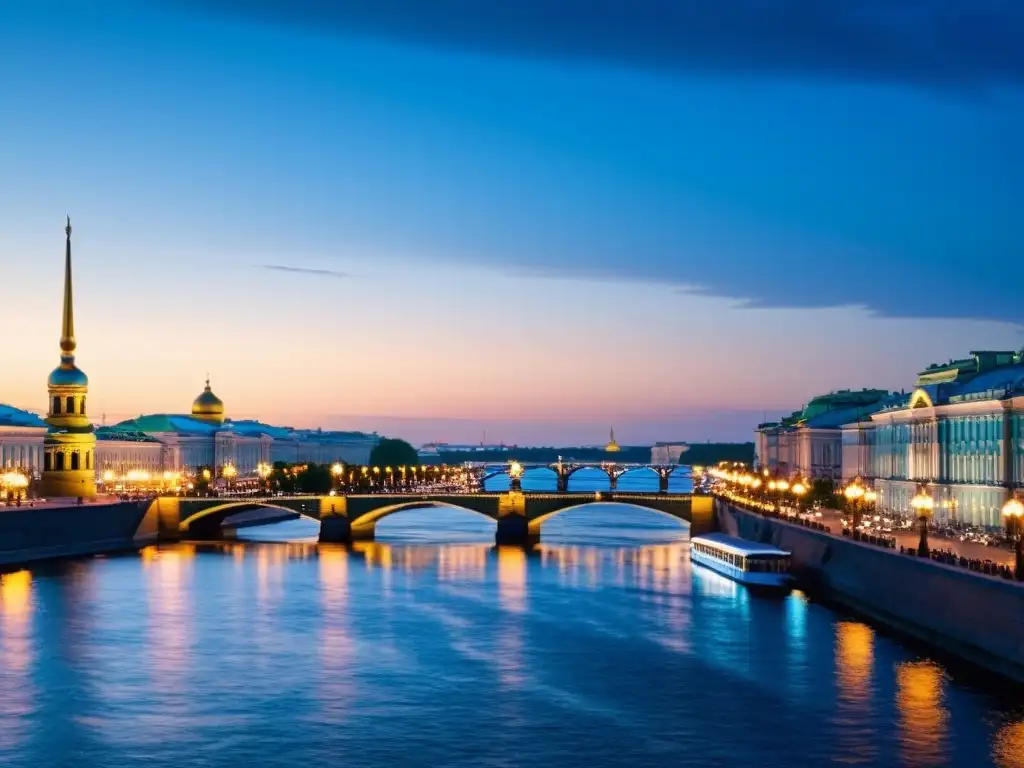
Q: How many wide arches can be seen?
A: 3